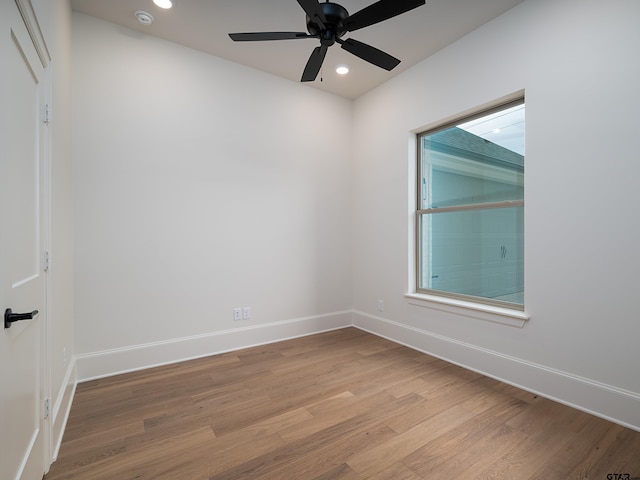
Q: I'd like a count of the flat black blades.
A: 5